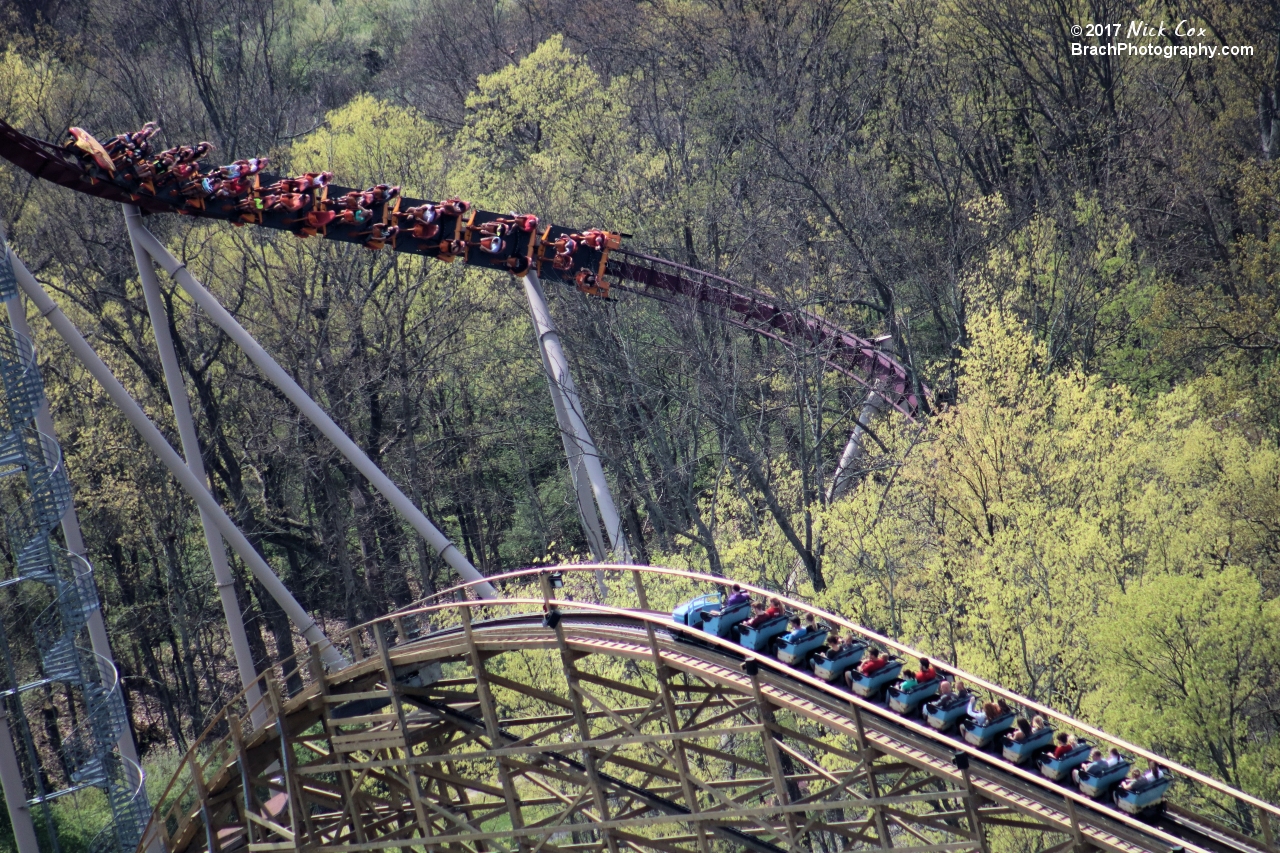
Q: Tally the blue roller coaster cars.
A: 12